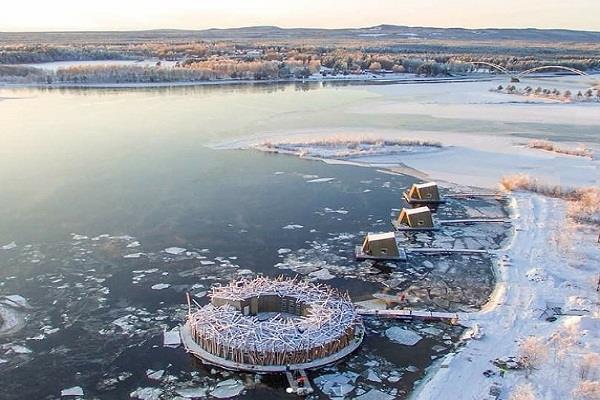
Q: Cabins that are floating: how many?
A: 3